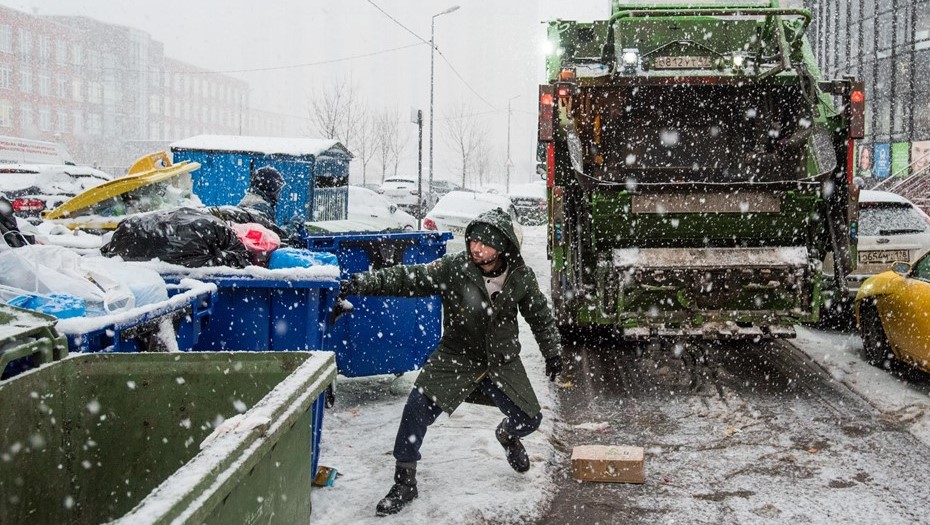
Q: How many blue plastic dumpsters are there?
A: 3